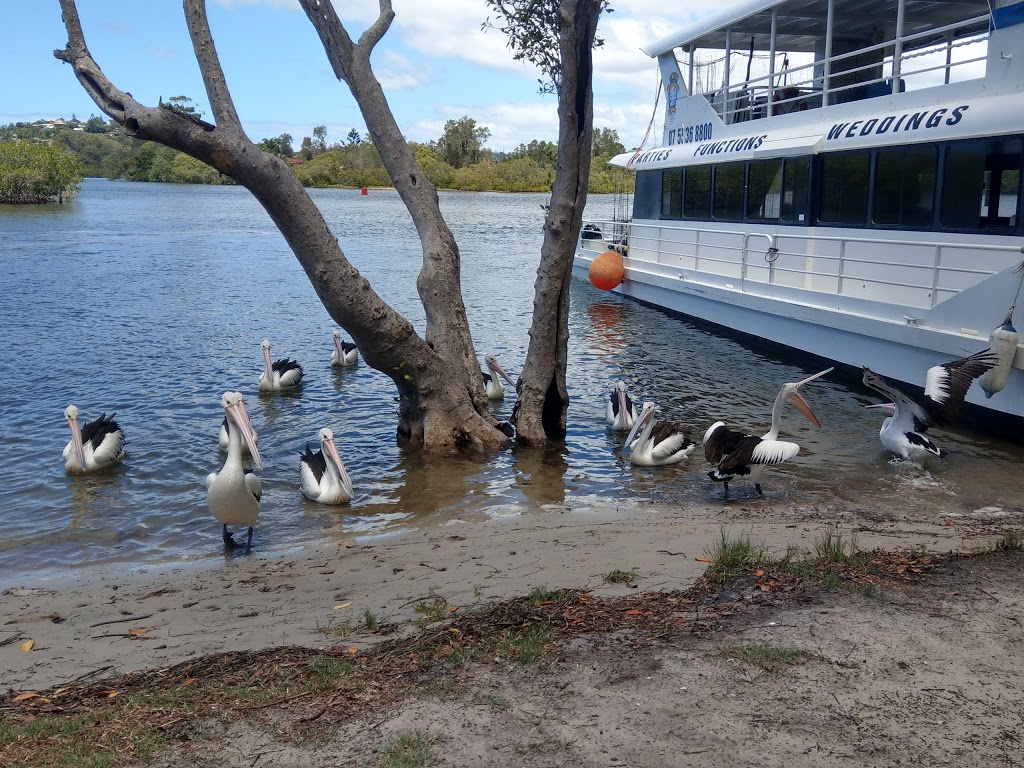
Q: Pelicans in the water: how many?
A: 11